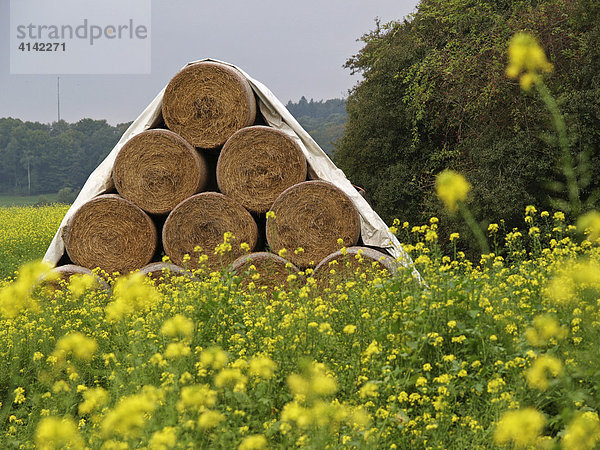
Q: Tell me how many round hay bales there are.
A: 10